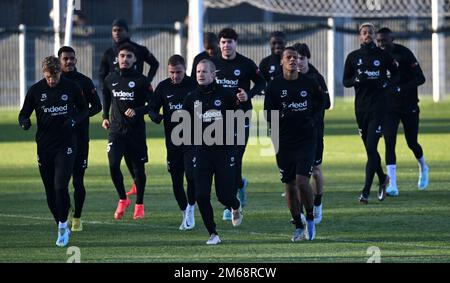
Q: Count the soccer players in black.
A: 13